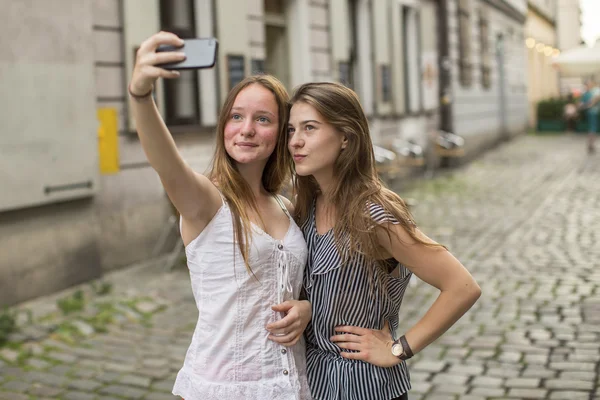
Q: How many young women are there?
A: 2